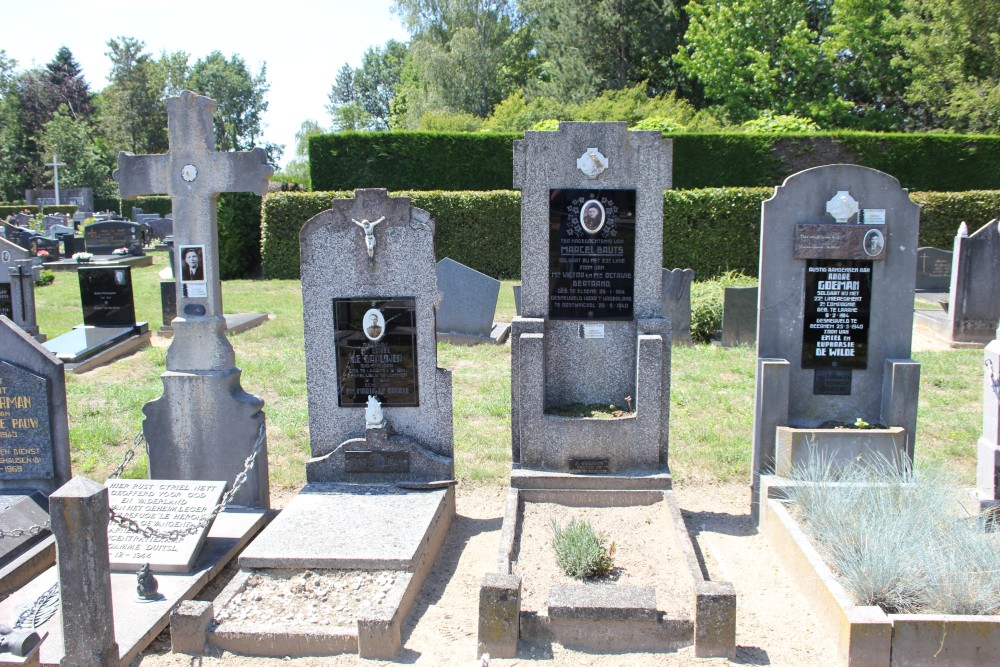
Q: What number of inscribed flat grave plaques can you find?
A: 1